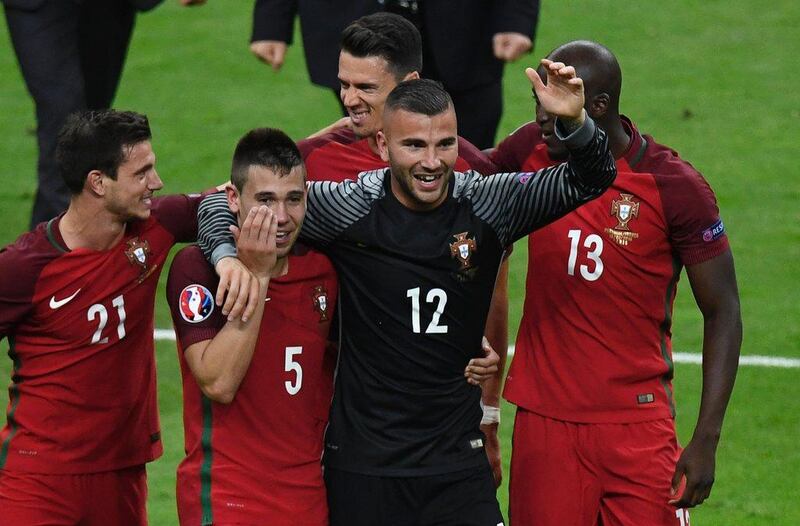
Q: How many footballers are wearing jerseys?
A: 5